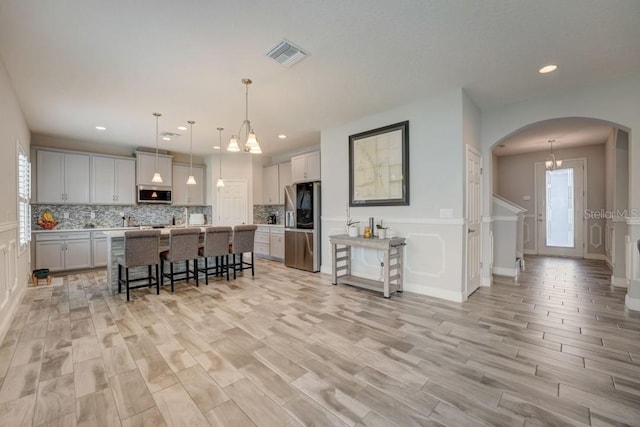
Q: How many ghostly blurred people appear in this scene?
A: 0